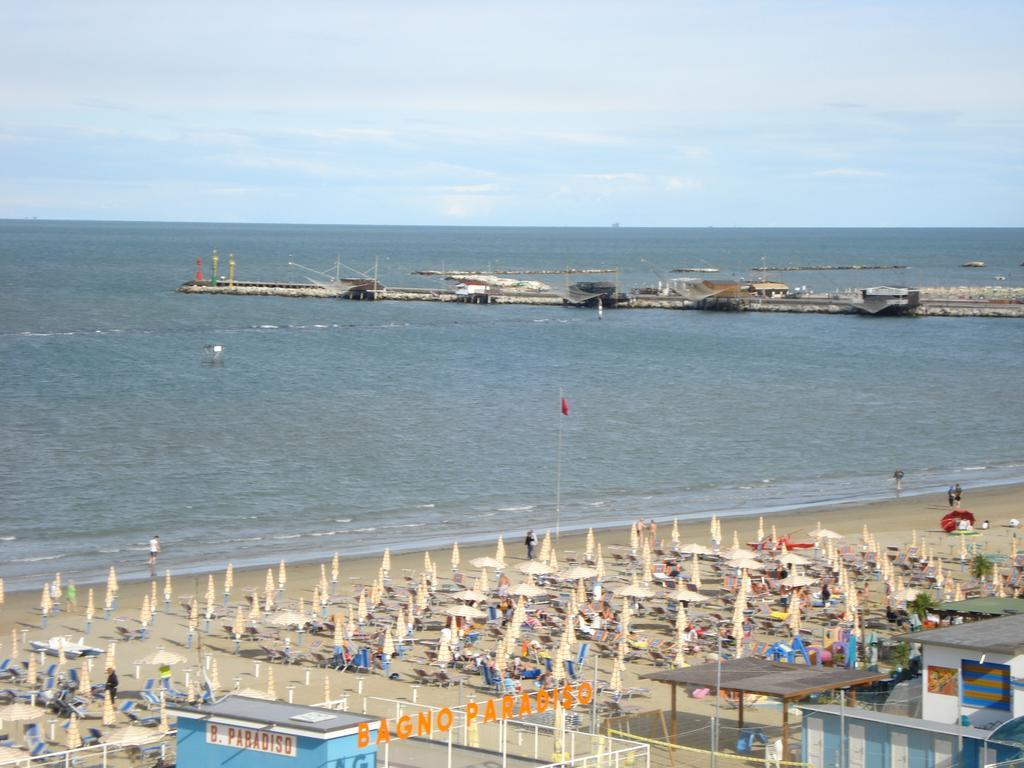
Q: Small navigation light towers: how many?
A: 3